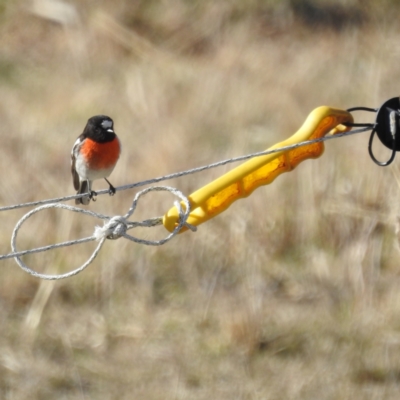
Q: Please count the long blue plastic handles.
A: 0